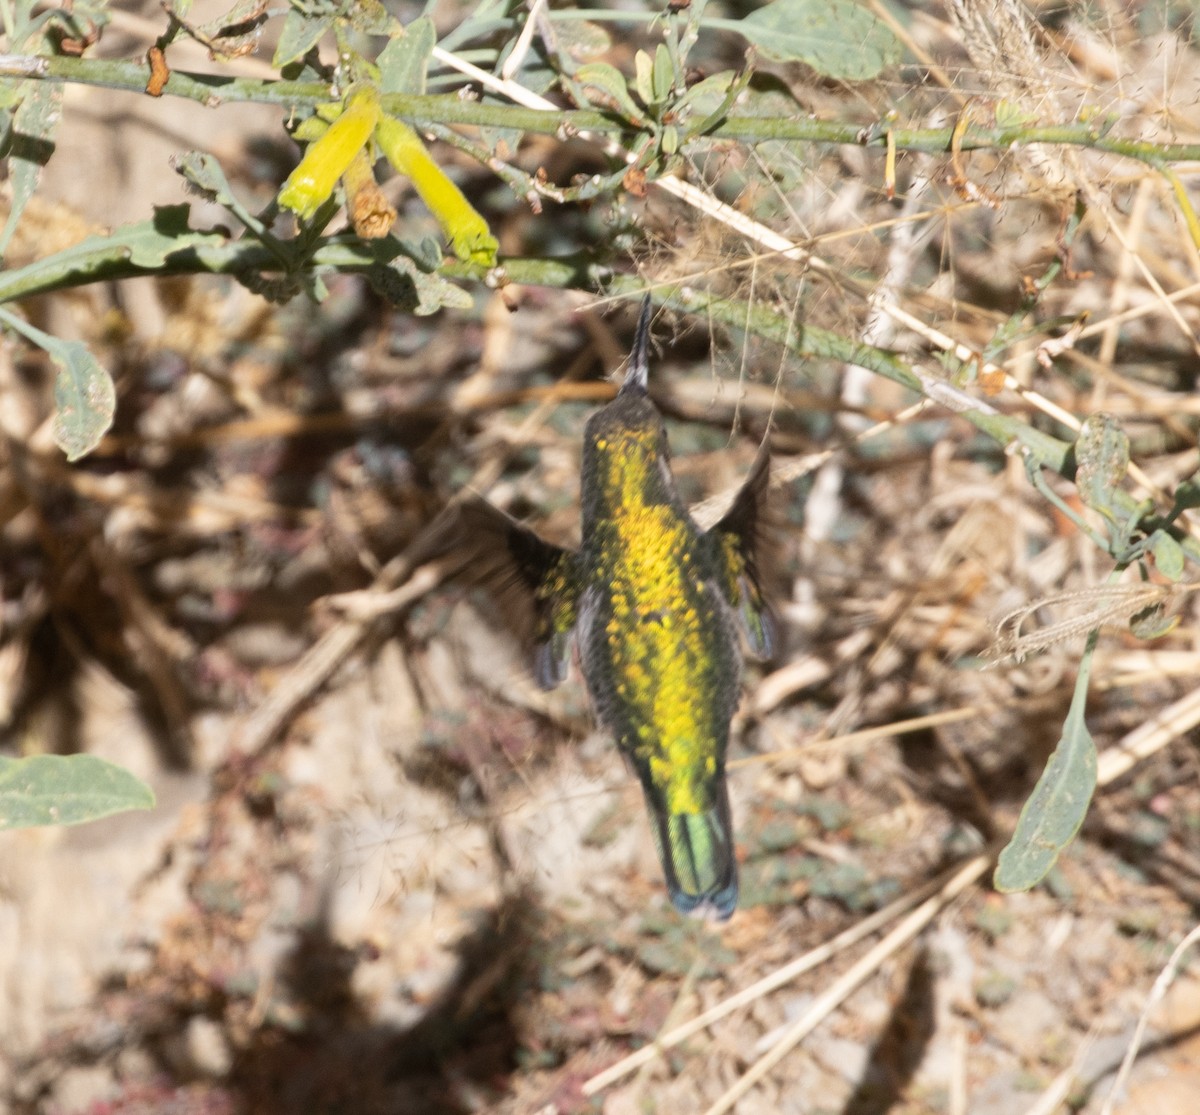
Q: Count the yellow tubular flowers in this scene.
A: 2